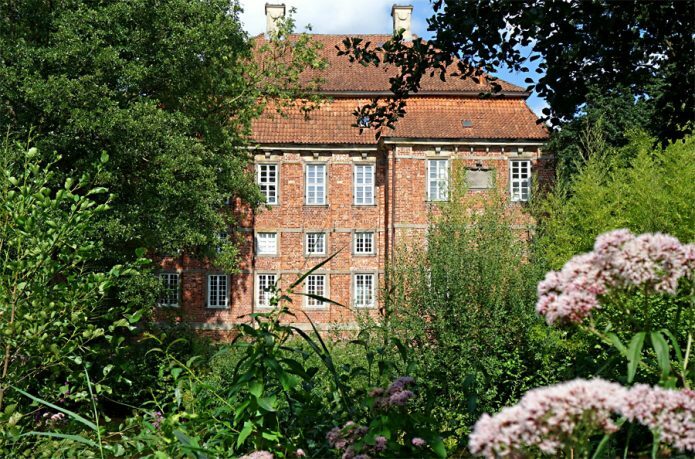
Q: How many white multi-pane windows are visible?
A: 13